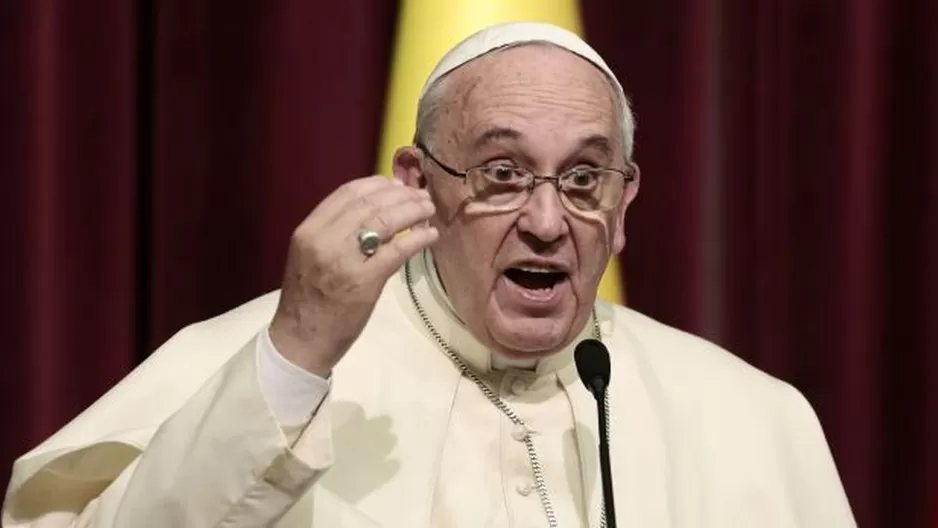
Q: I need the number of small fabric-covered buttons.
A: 3